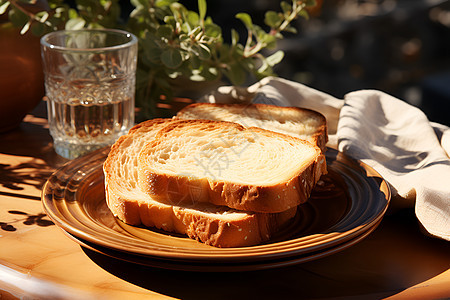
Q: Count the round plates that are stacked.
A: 2